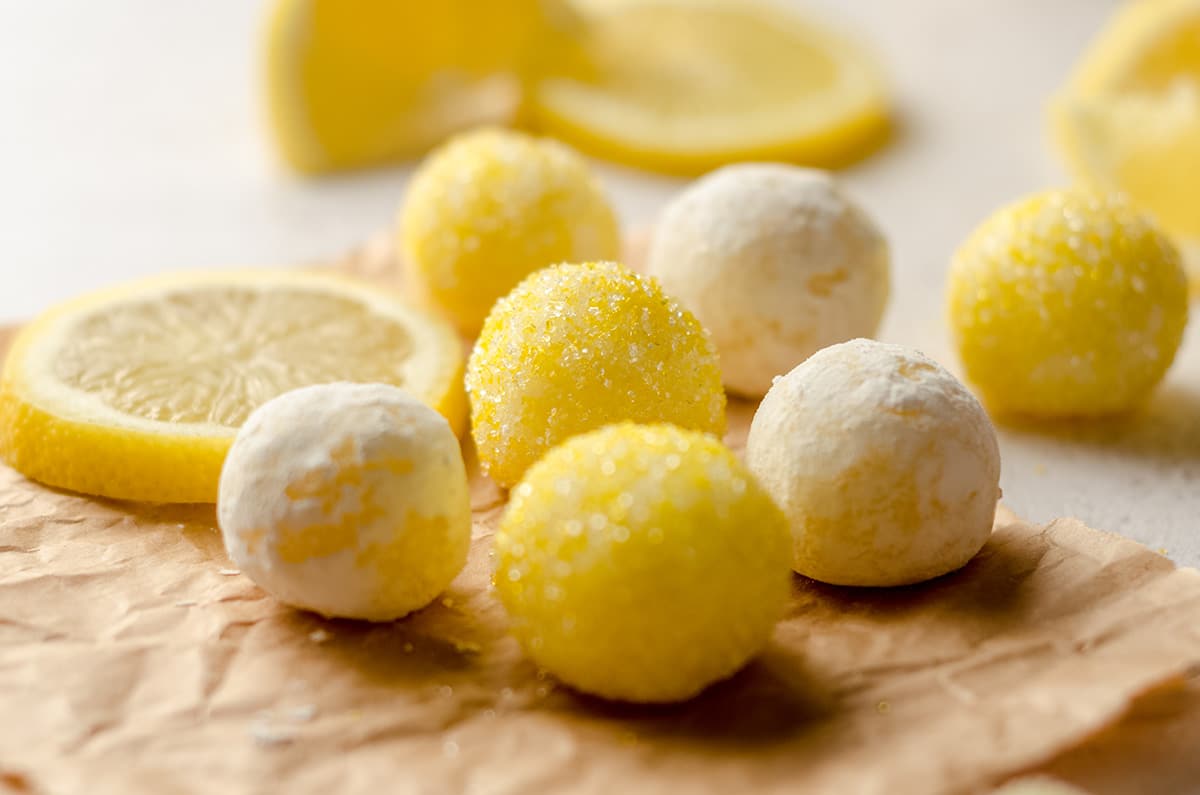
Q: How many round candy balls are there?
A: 7